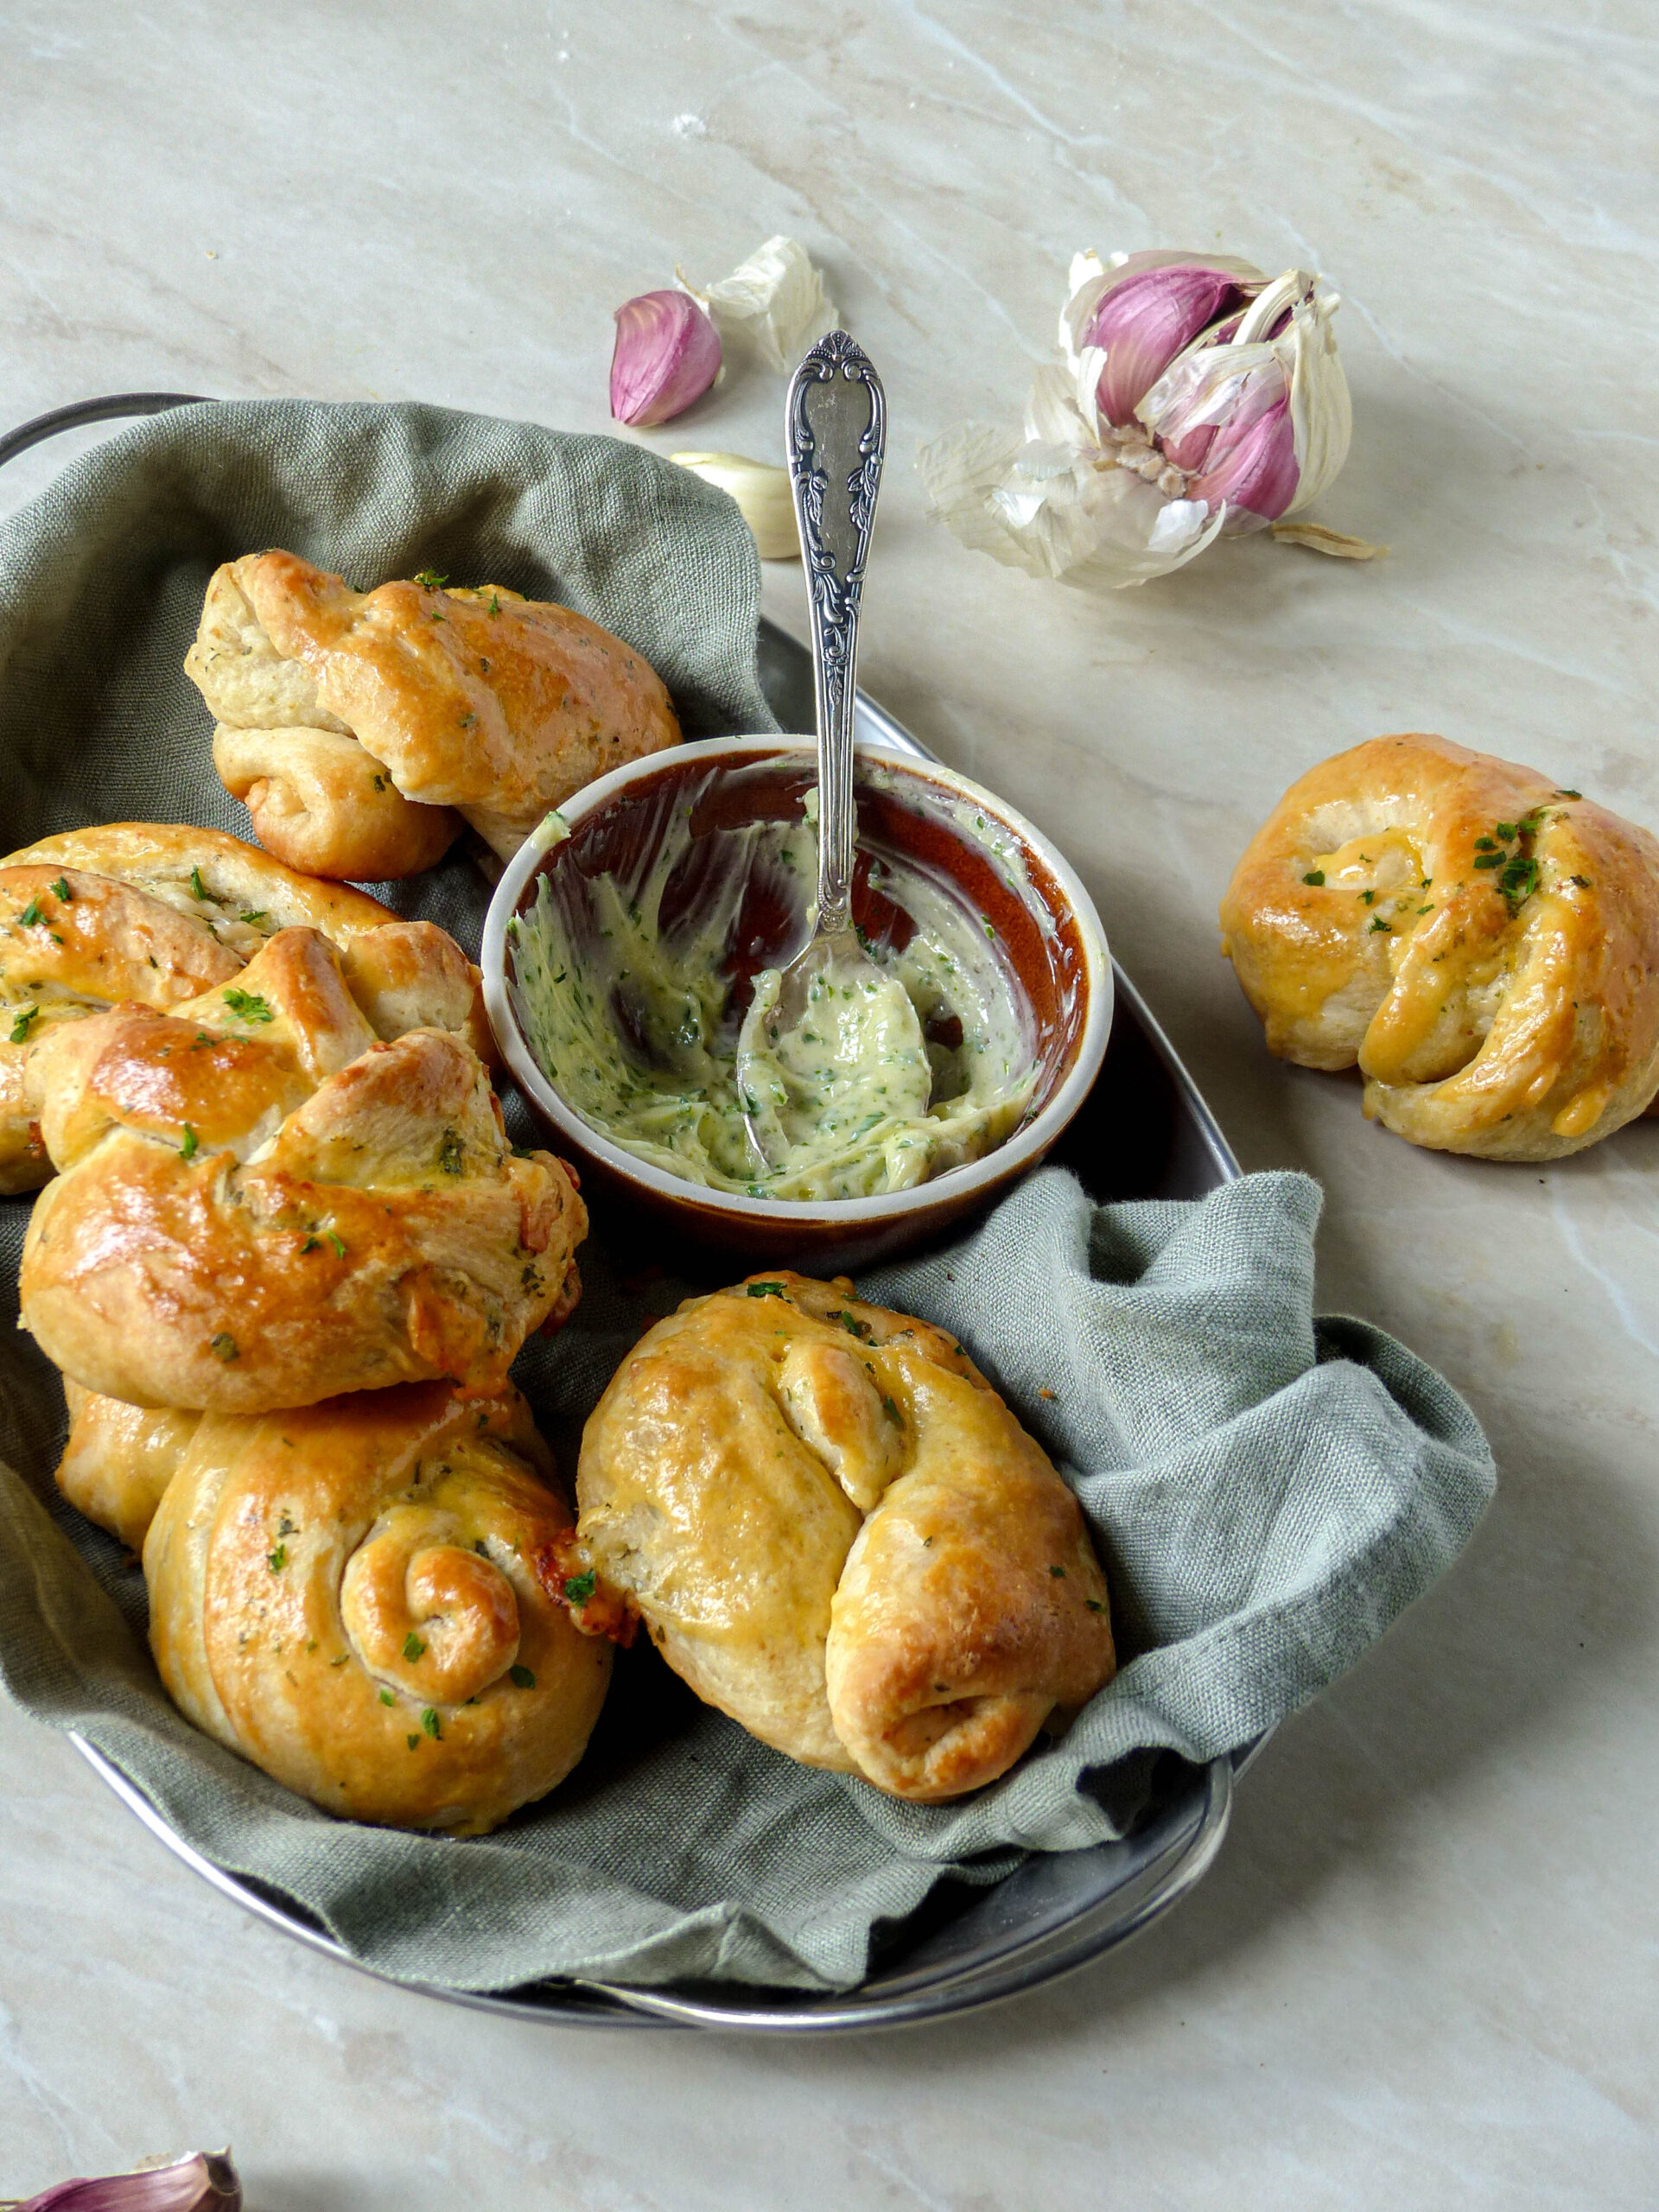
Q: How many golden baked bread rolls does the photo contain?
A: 6